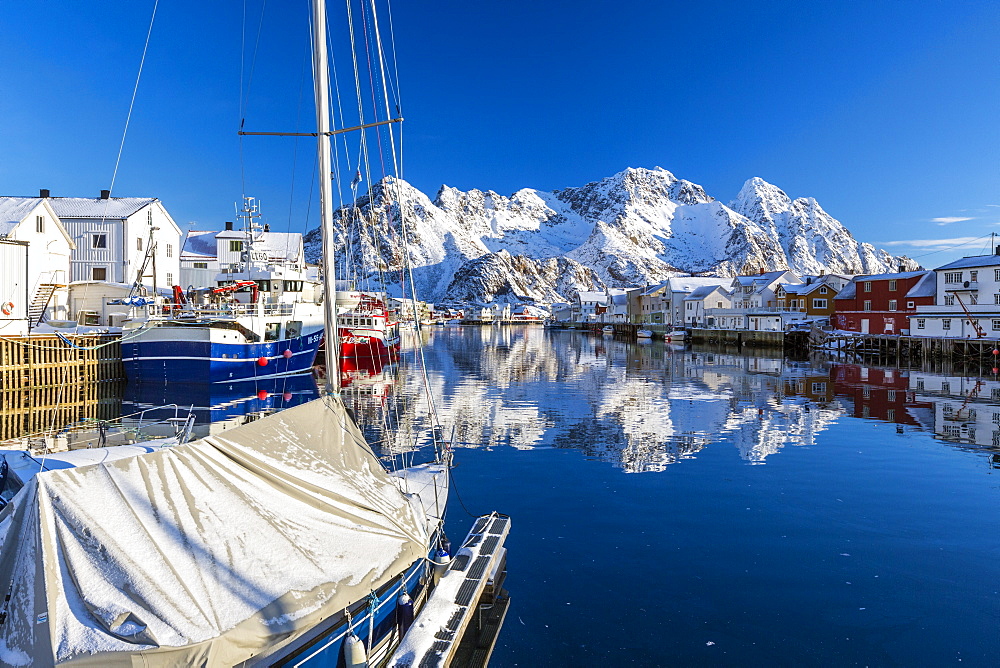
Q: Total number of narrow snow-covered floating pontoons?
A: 1